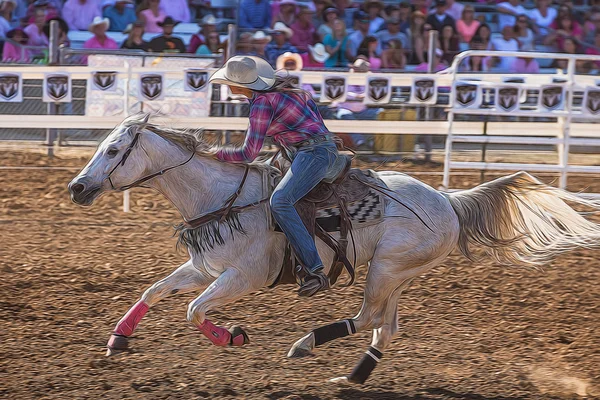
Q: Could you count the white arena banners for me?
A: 12